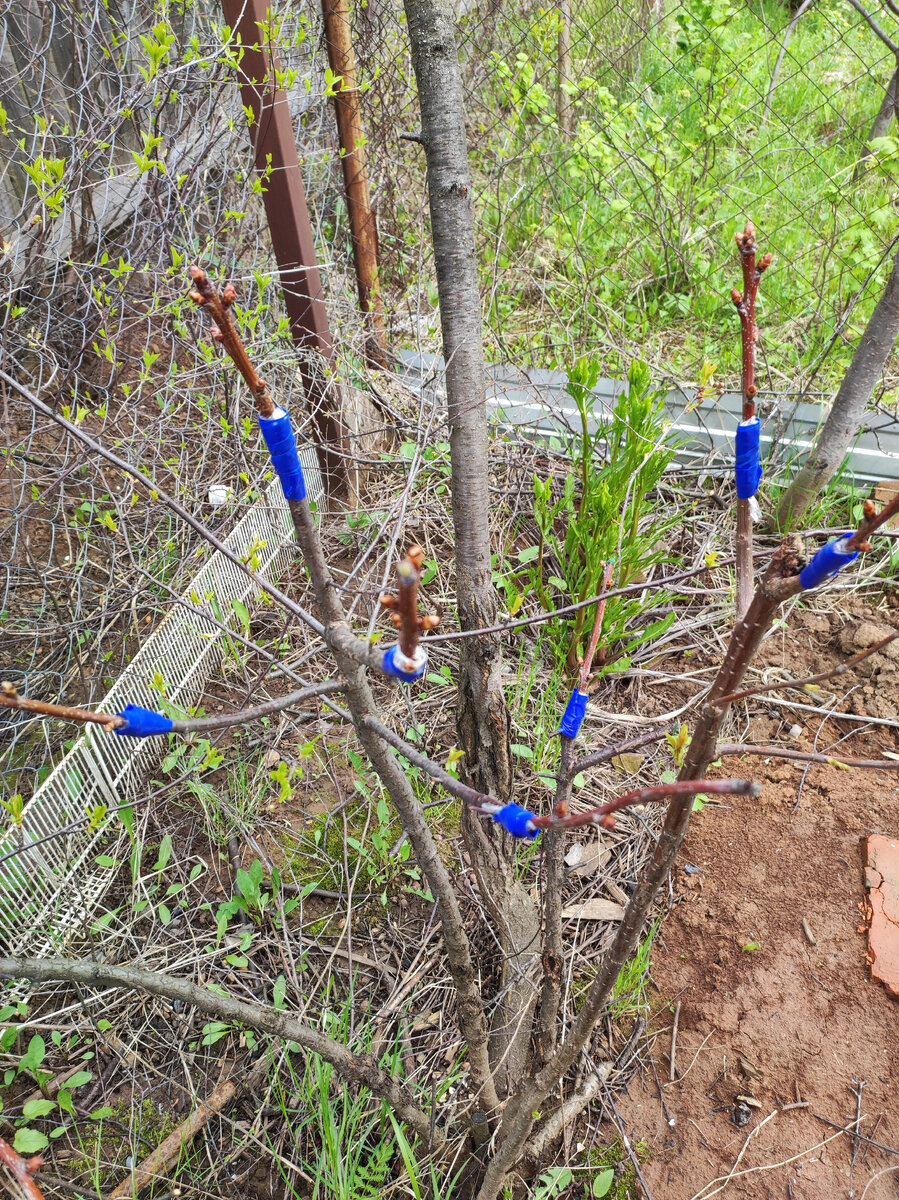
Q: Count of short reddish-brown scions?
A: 7